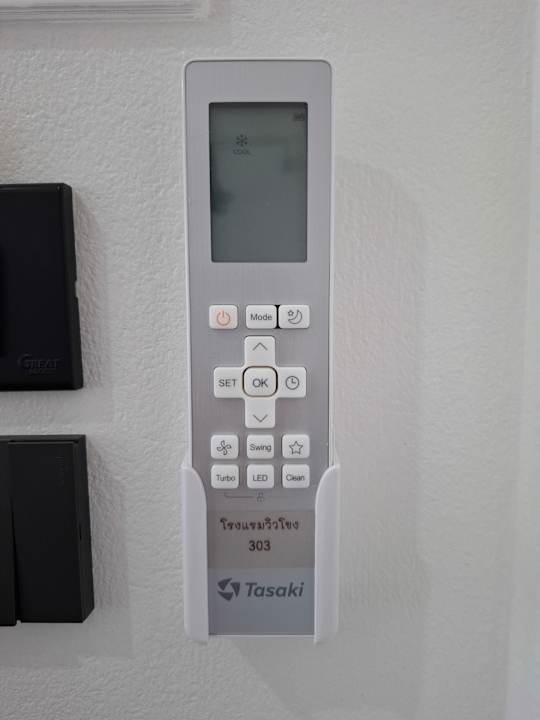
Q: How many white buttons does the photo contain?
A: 14